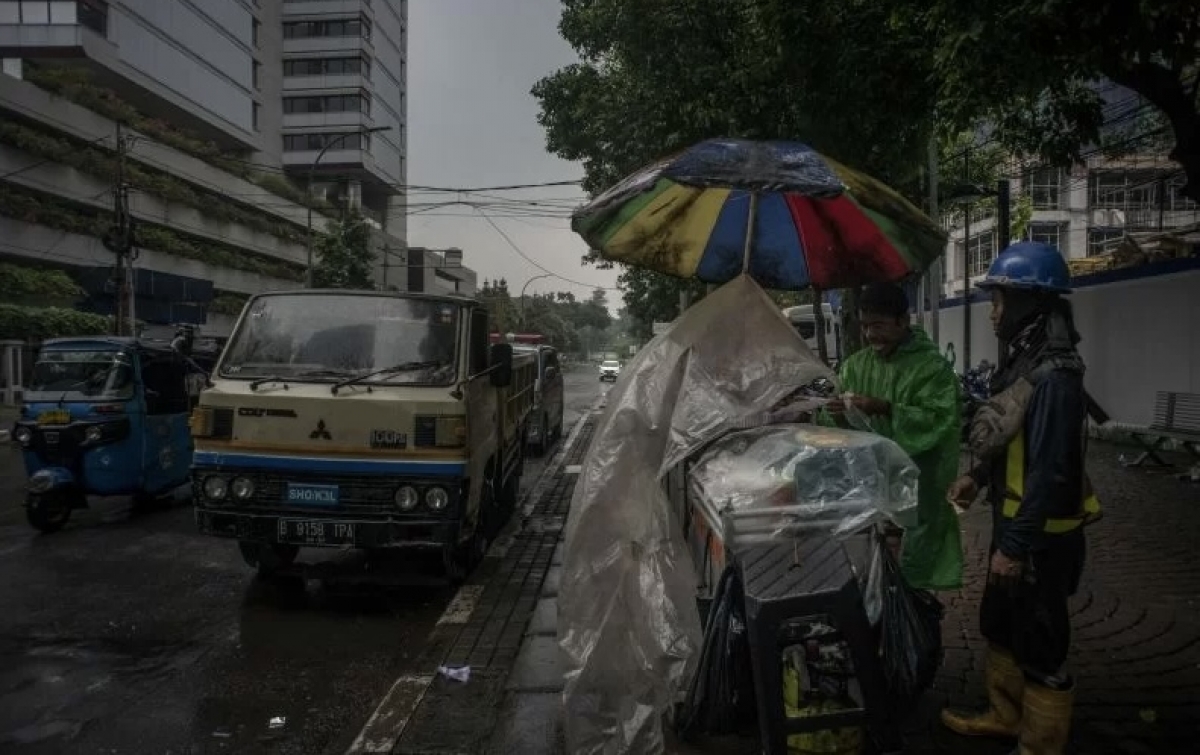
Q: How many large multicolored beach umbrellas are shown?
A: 1